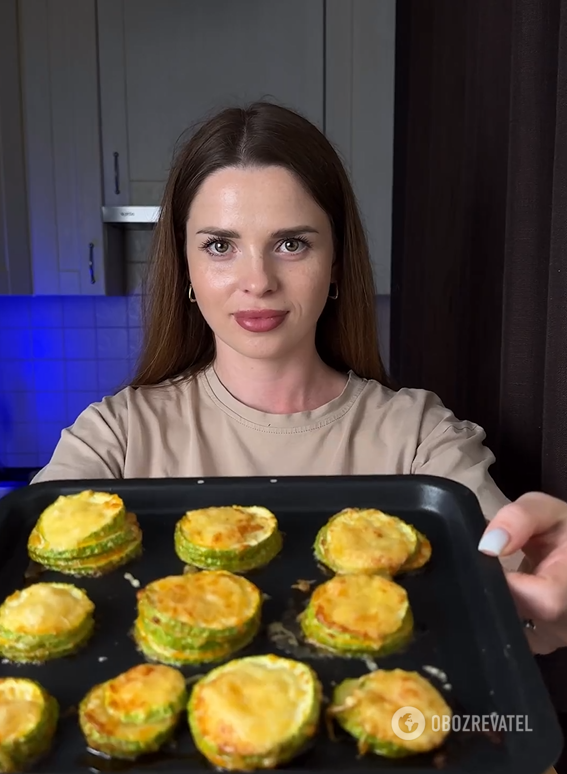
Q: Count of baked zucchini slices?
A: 10